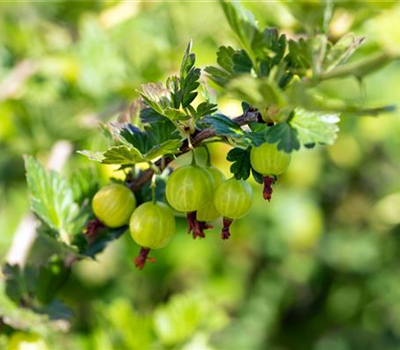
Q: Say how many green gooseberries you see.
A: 6